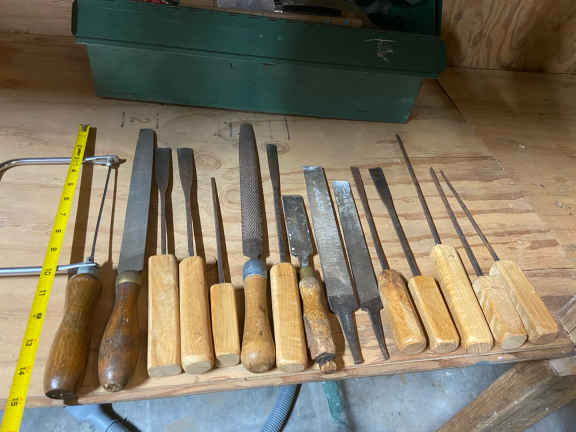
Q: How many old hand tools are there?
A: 15